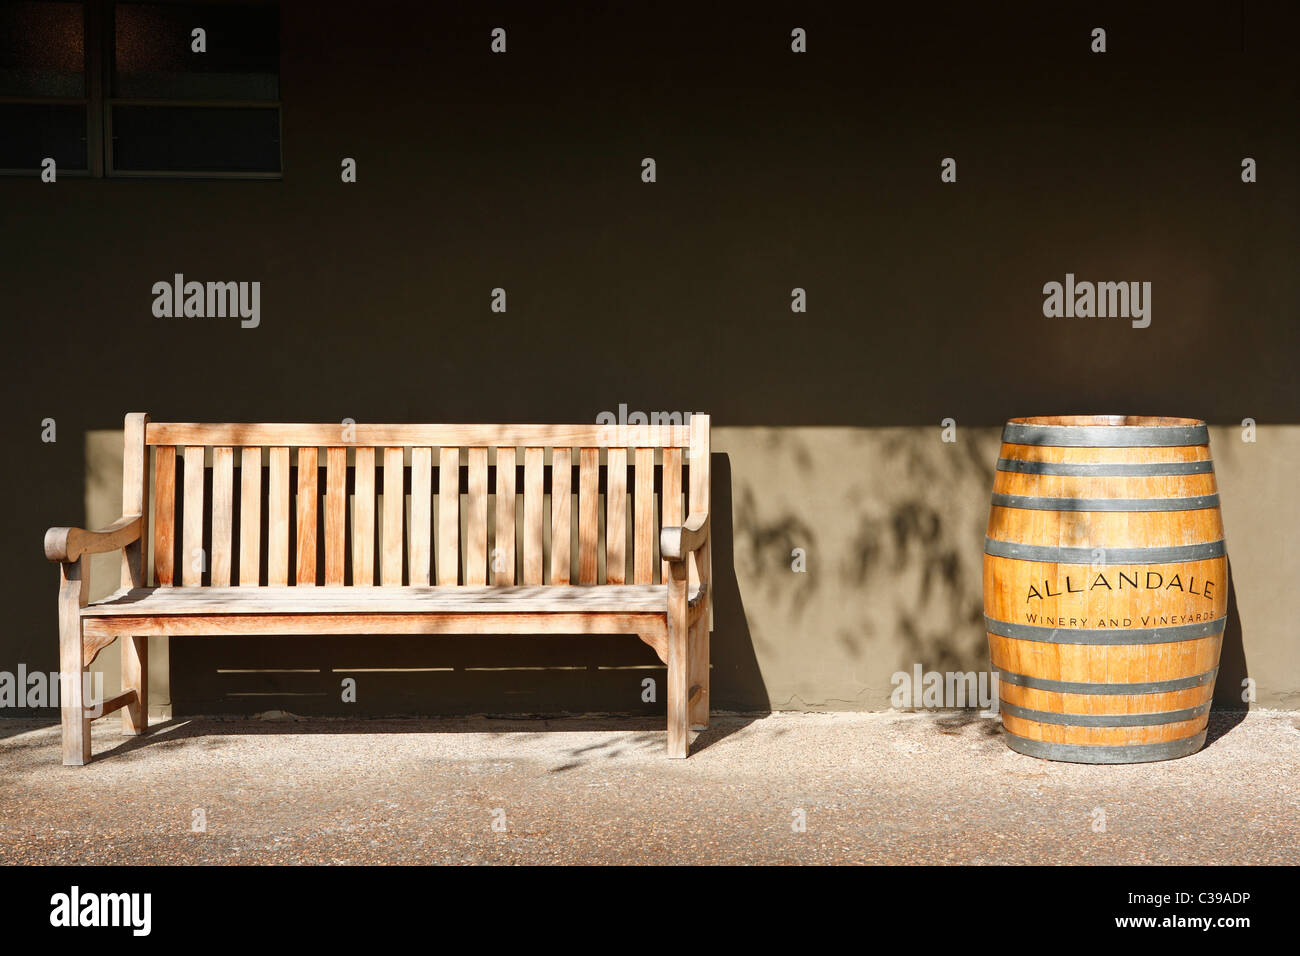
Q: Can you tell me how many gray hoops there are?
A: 8